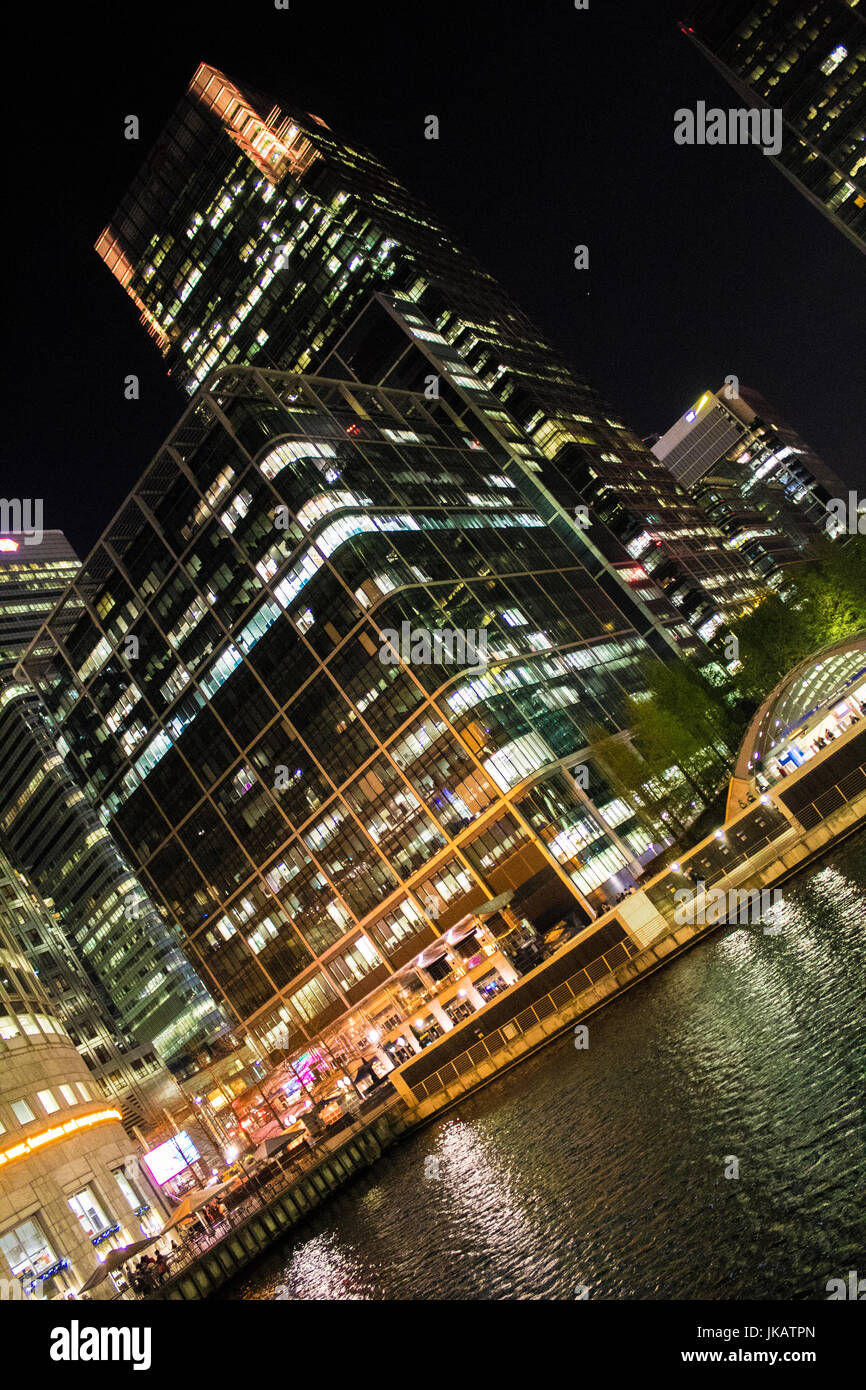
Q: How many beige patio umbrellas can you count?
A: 2